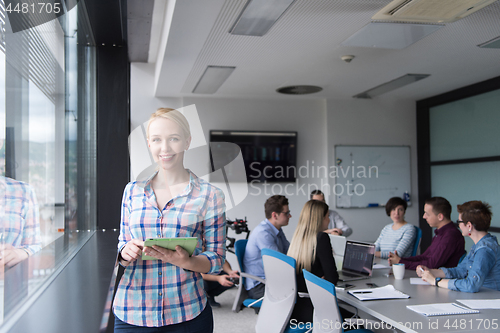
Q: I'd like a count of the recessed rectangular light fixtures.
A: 4